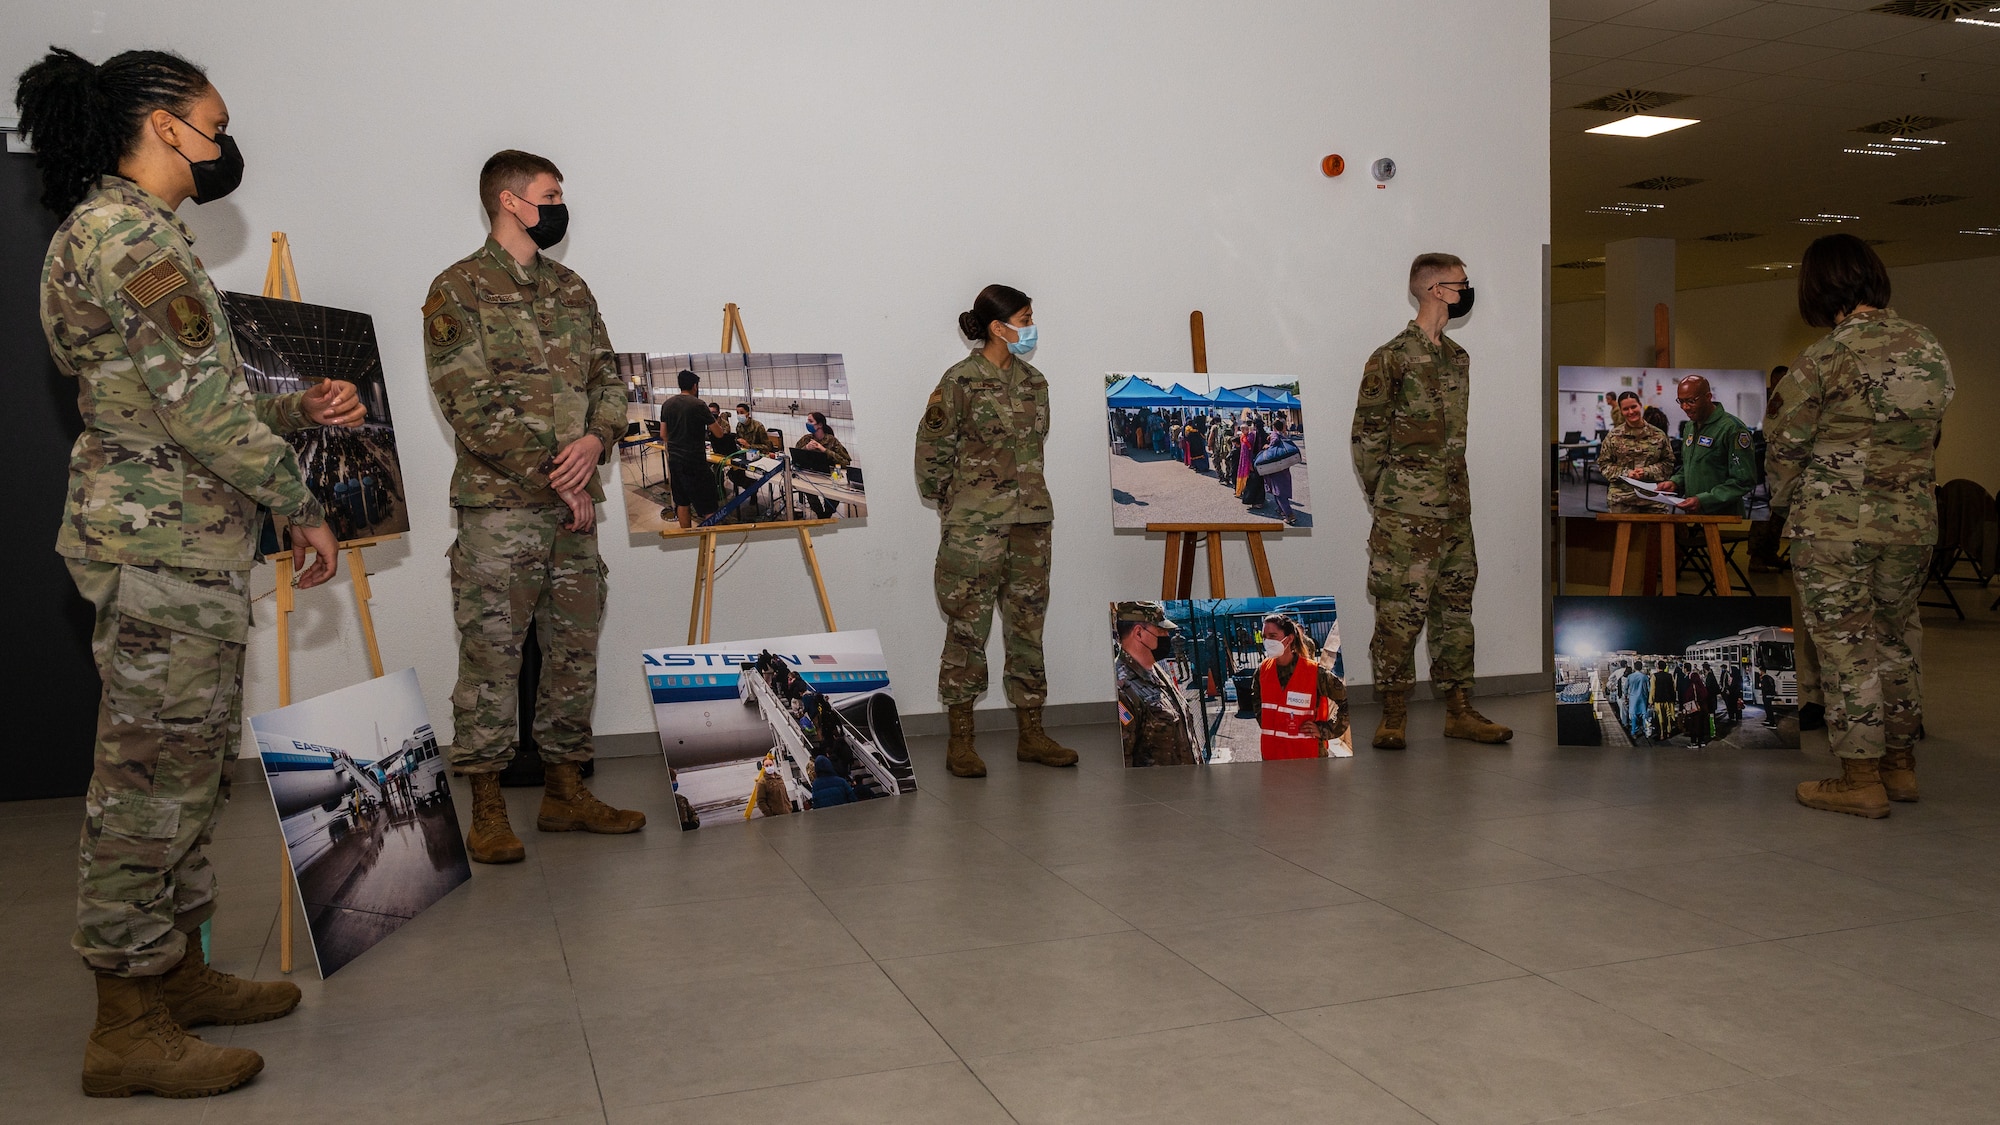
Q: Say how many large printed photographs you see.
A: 8